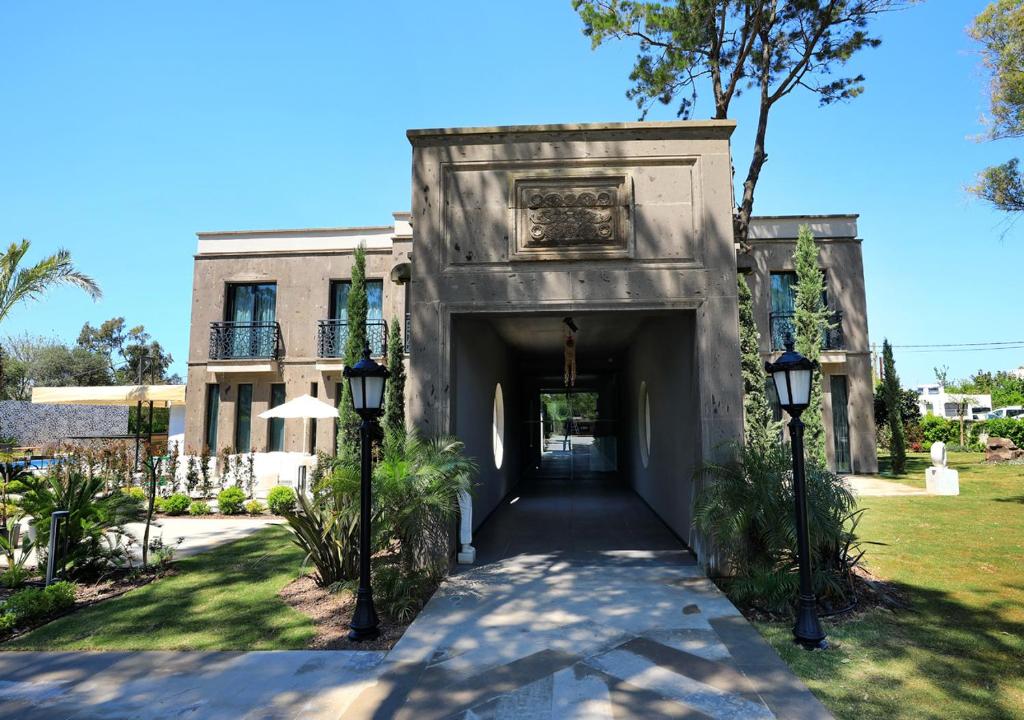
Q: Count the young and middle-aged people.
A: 0